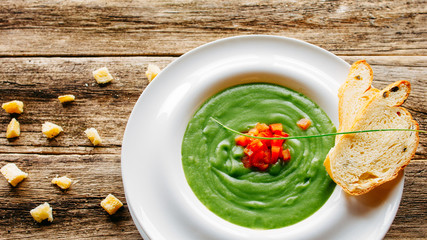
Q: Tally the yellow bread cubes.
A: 11